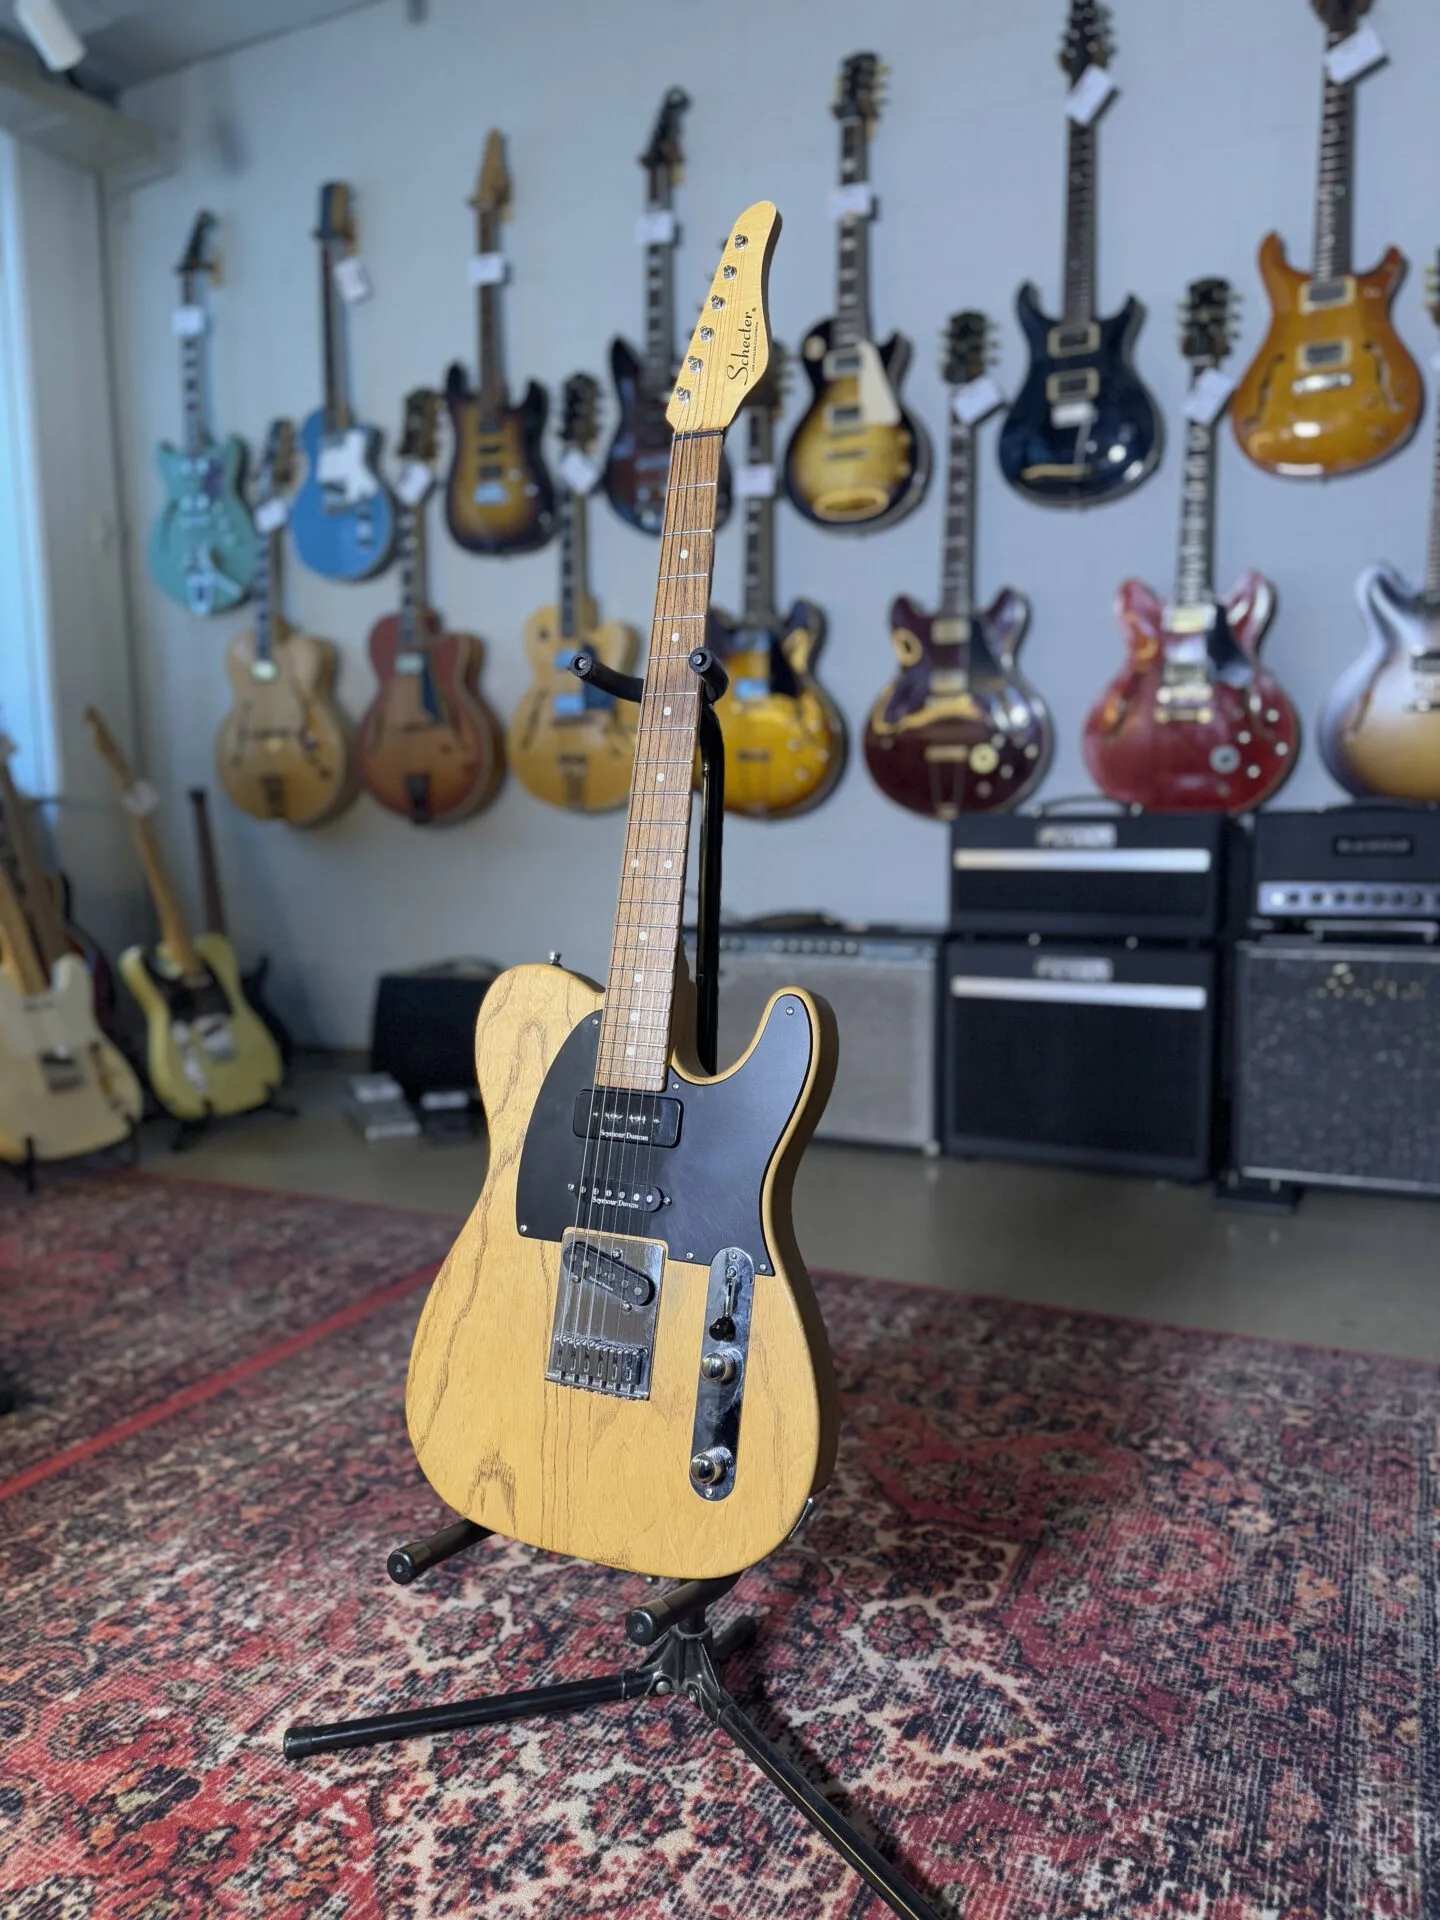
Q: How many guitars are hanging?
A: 14